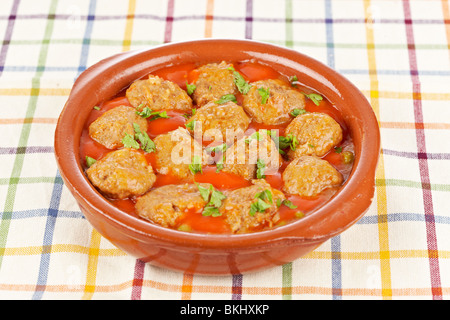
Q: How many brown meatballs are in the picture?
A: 12